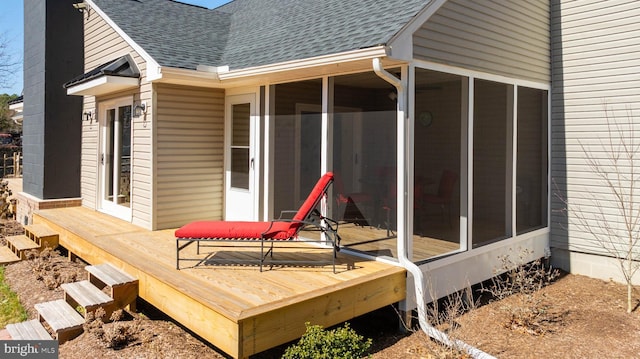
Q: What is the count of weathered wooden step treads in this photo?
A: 4